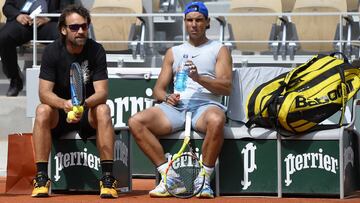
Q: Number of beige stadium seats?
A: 3